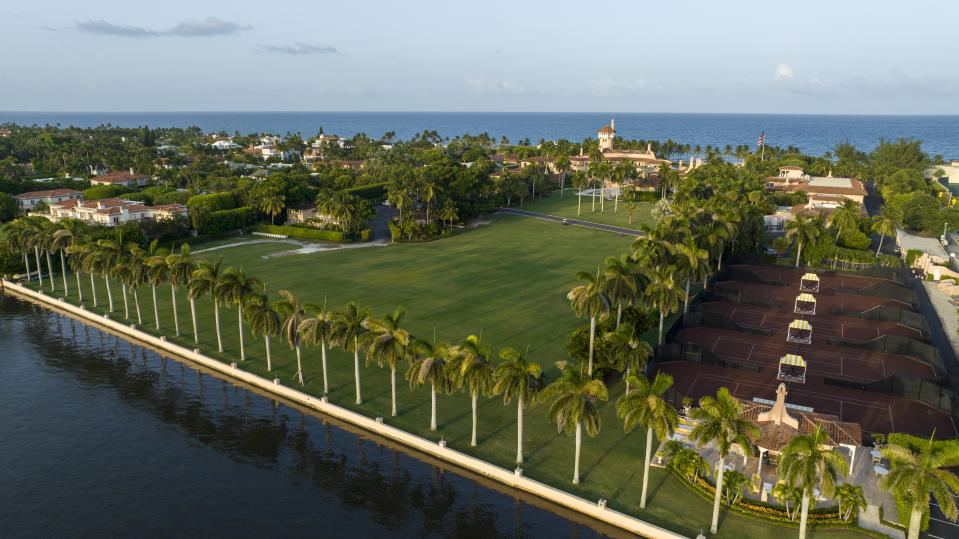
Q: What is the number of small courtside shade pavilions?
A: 4